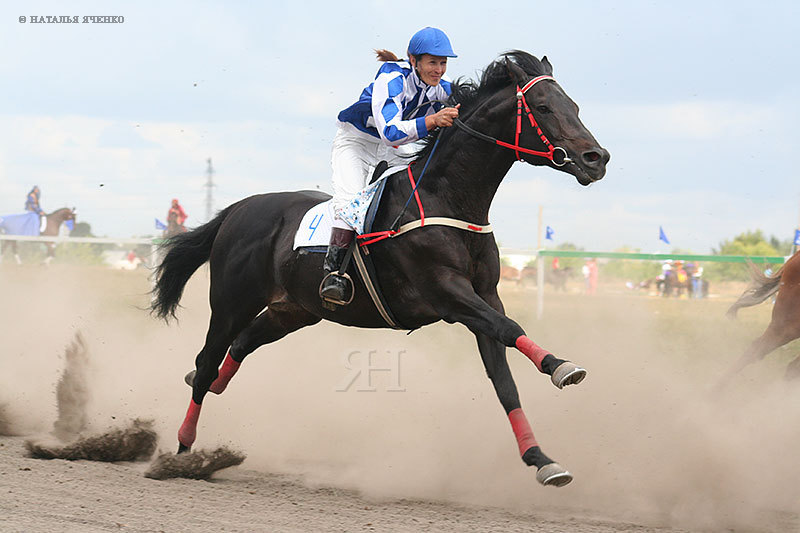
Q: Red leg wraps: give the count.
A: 4